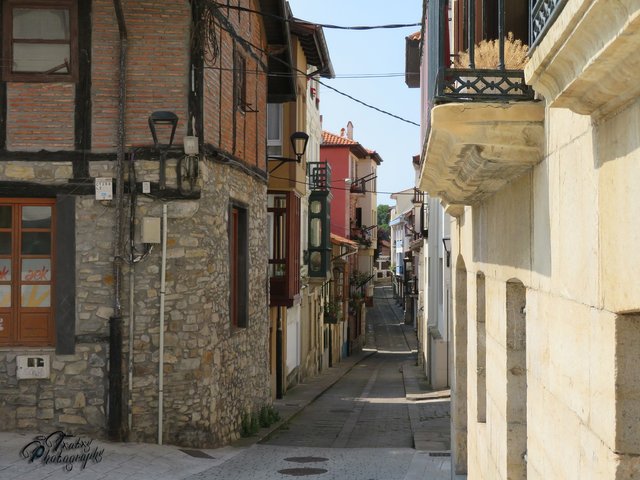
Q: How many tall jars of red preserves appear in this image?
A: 0